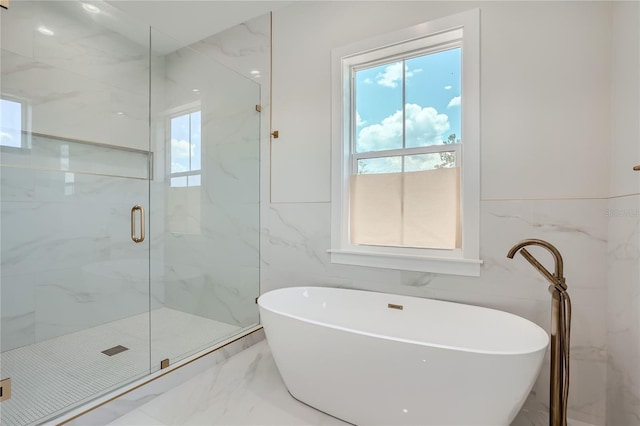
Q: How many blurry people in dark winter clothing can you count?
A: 0